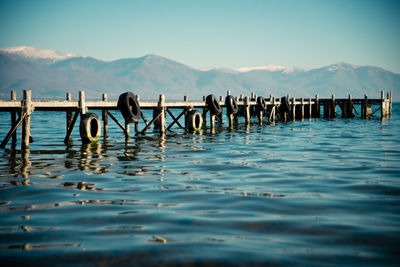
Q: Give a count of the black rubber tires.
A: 7